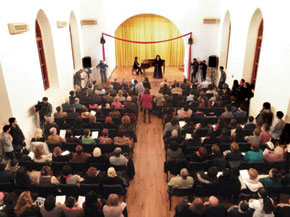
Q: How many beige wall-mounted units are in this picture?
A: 4